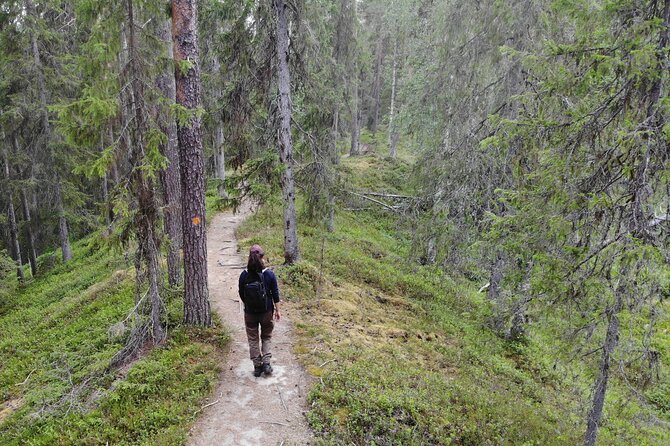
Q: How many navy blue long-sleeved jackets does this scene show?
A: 1